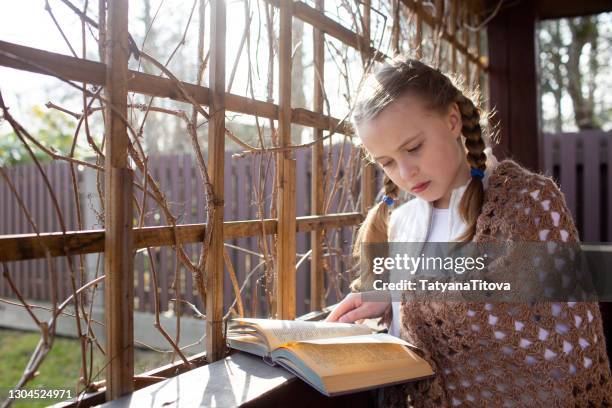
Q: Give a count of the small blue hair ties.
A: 2